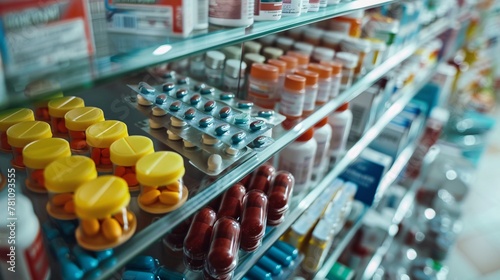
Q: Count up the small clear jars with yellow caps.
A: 11